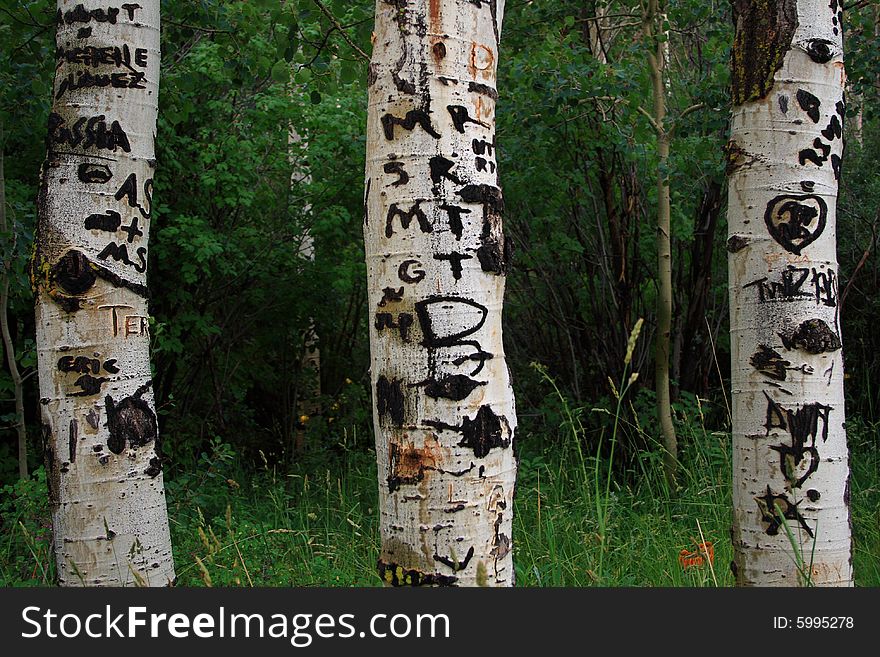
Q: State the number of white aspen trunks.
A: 3